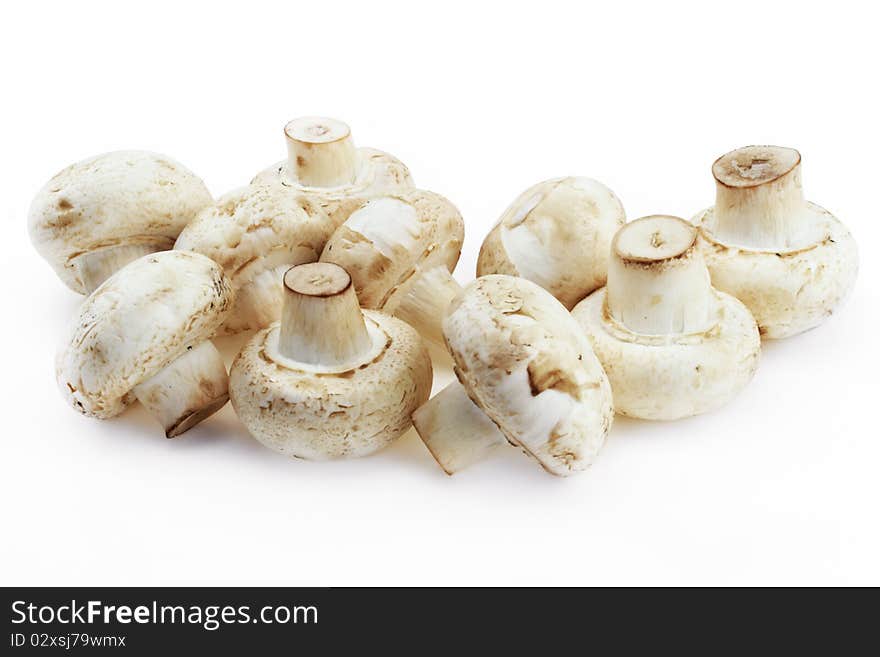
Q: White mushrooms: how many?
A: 10